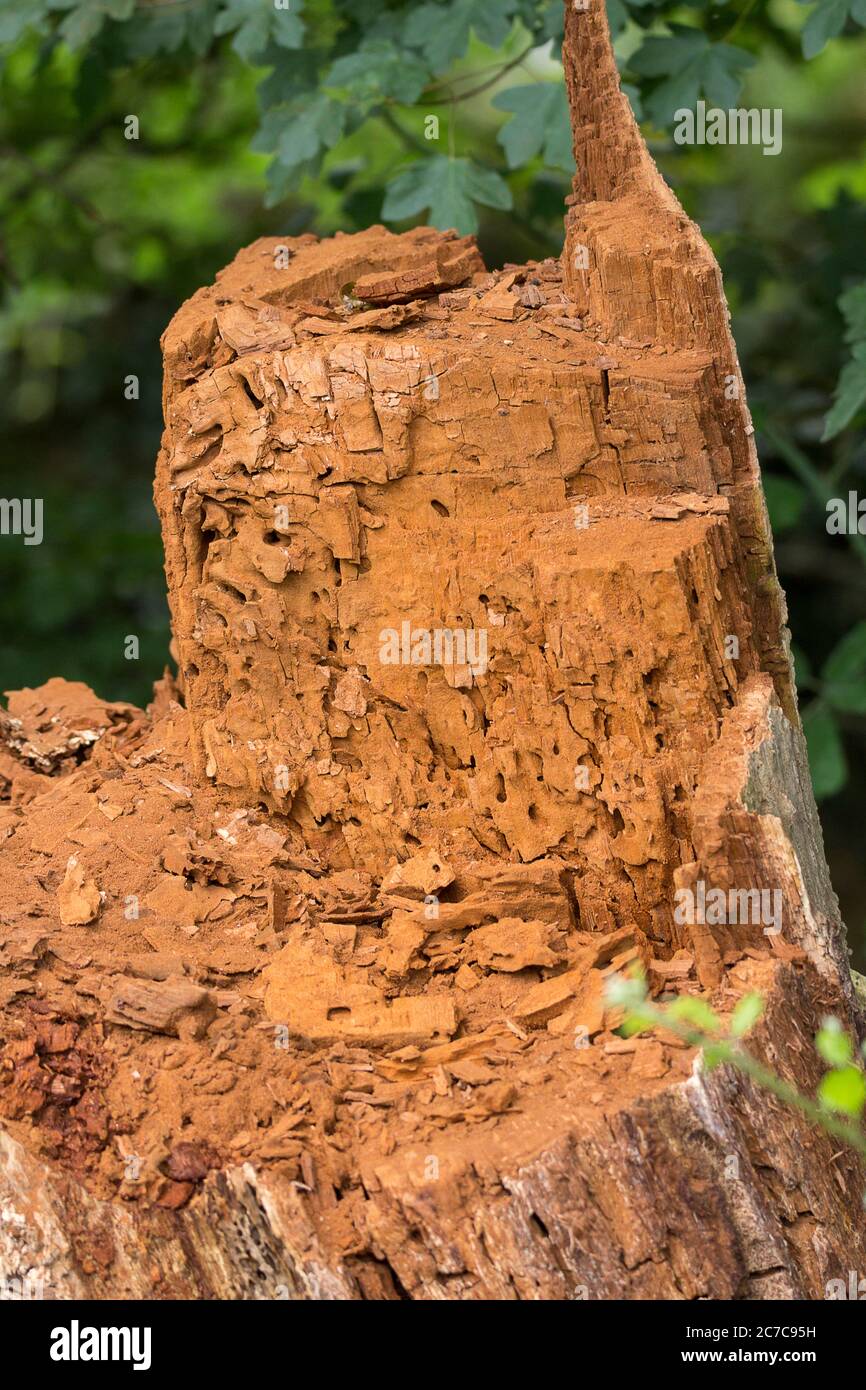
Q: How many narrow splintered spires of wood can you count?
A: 1